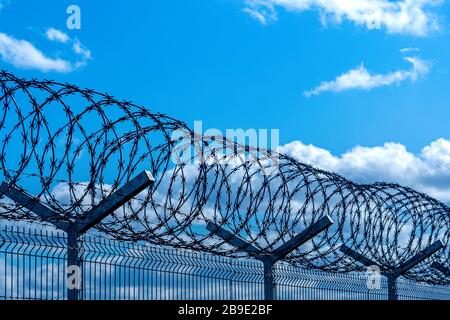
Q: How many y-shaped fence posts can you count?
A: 3